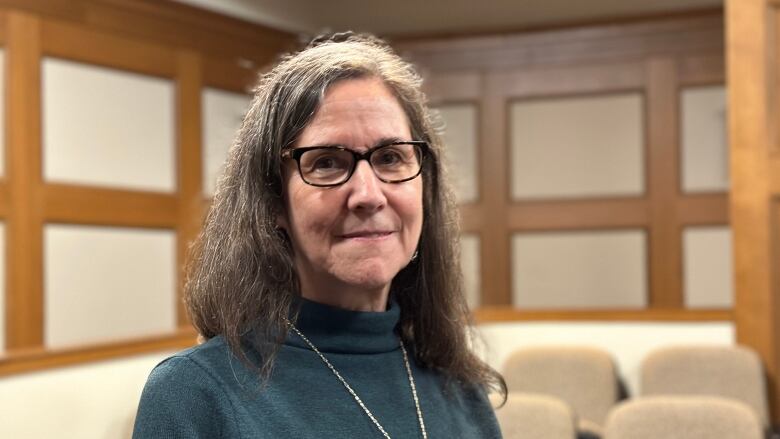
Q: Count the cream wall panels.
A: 11